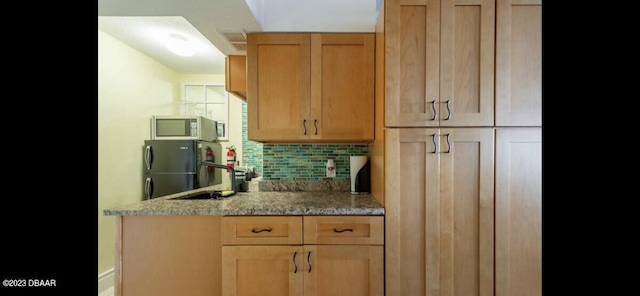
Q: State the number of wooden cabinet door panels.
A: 10